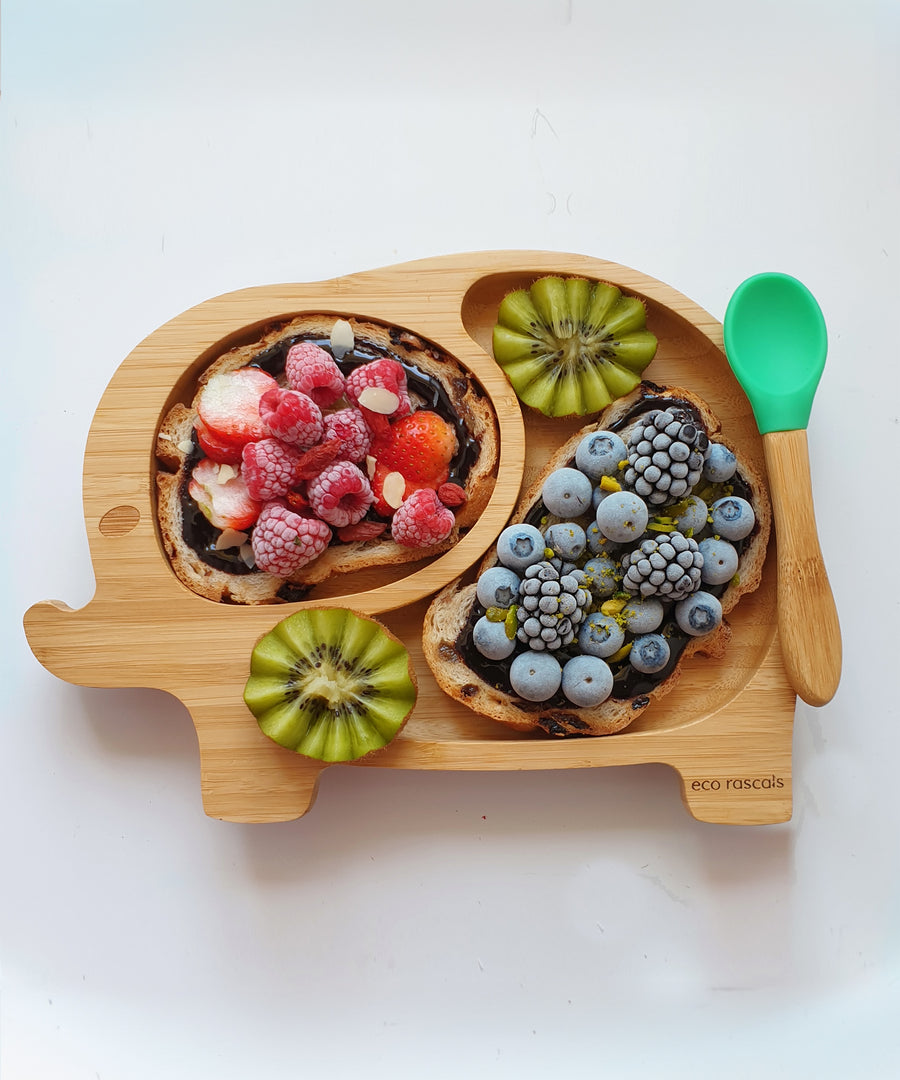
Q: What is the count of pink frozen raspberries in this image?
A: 8